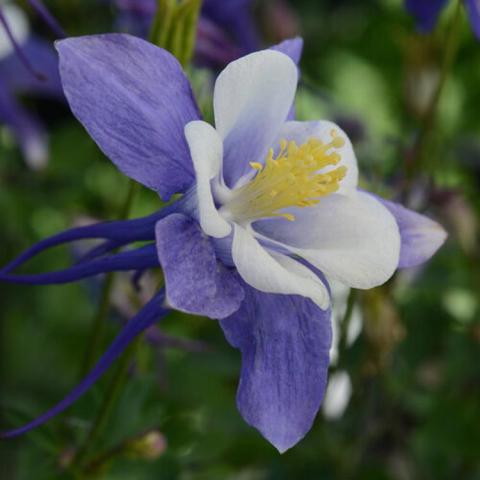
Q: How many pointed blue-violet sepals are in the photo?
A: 5